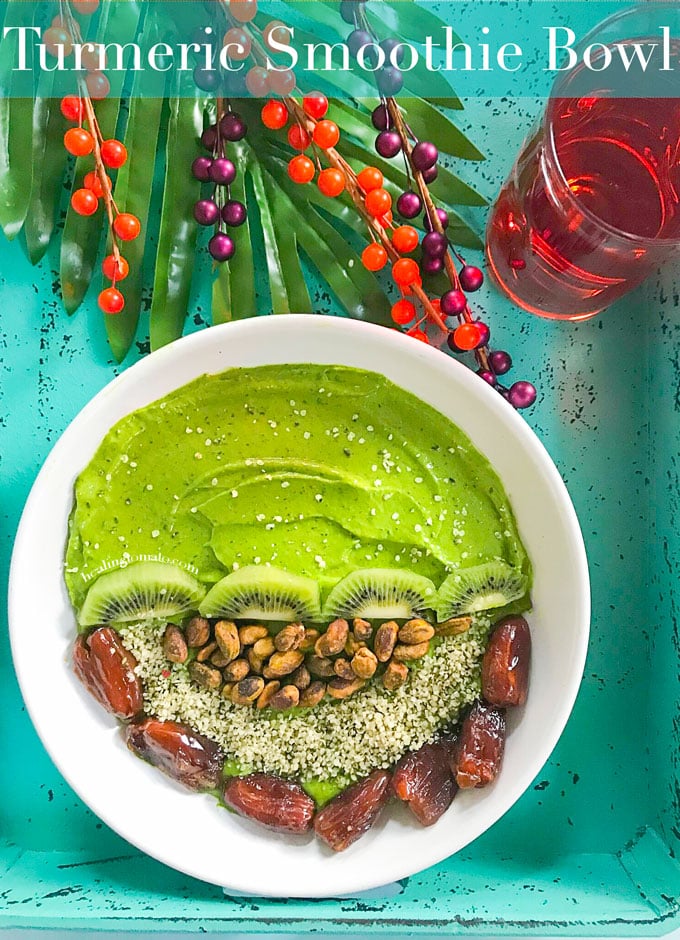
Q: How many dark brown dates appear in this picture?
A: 7